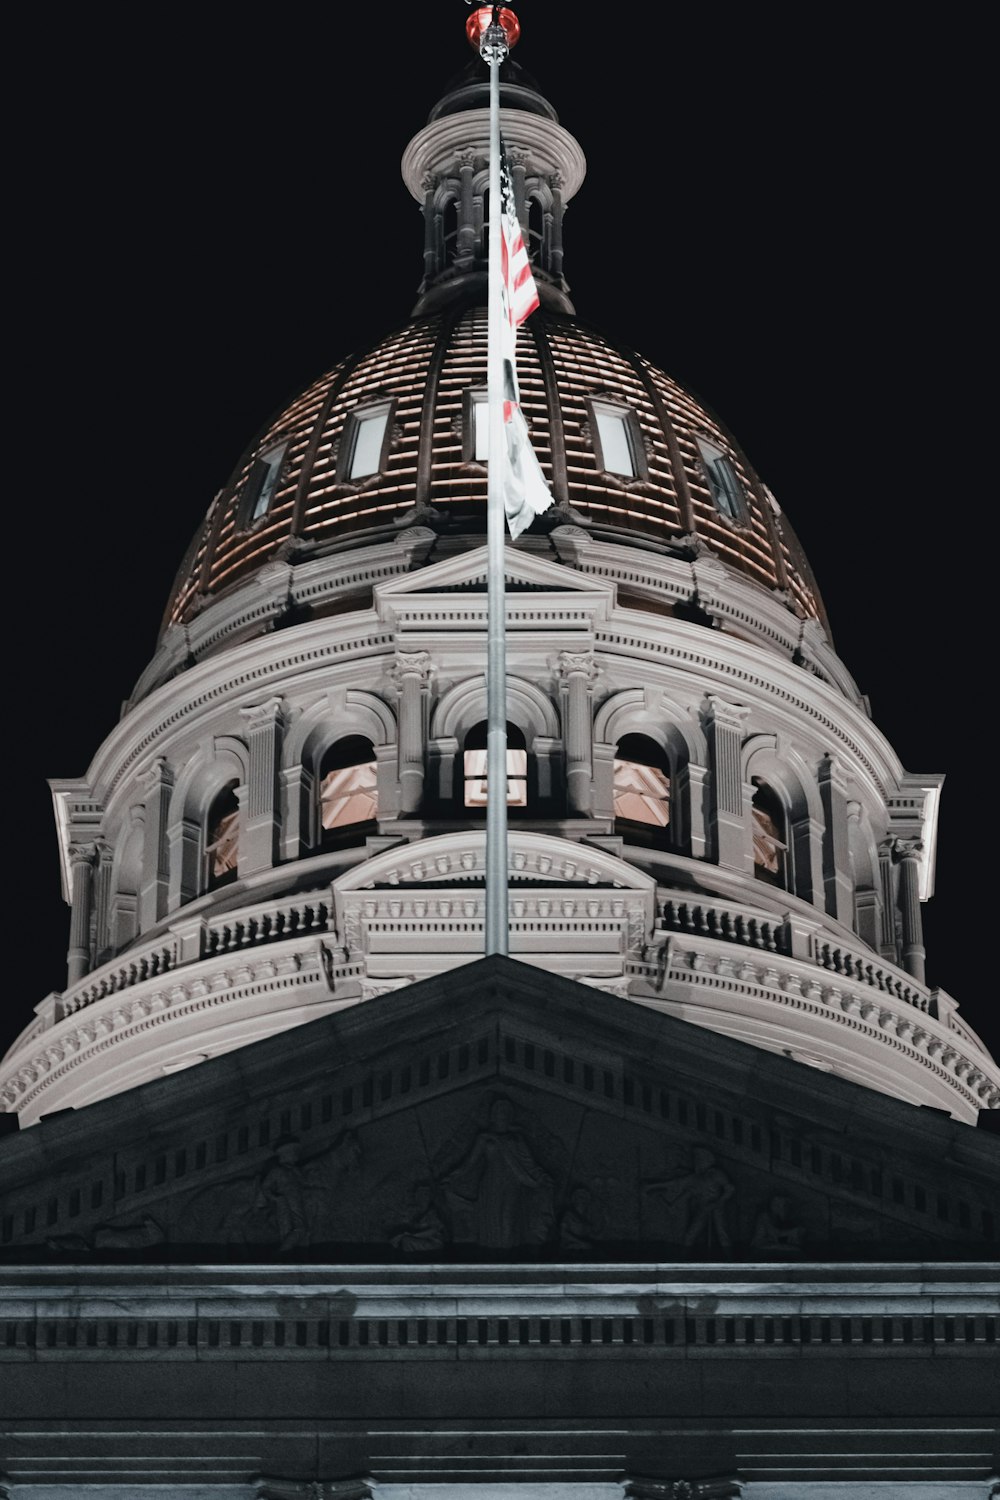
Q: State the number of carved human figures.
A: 6